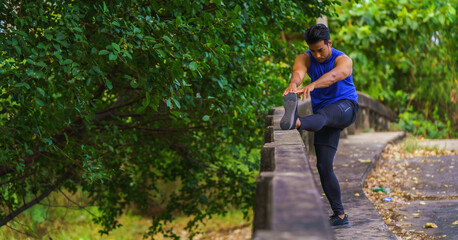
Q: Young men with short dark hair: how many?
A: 1